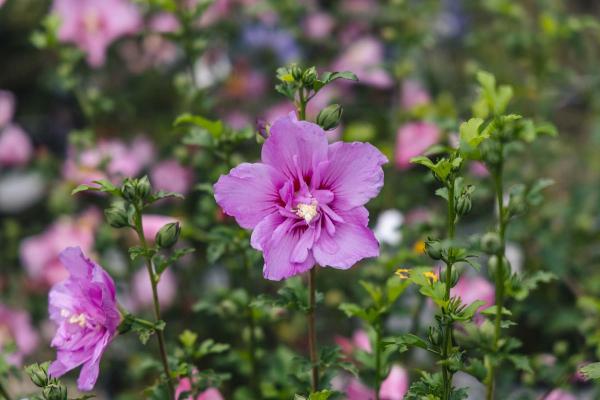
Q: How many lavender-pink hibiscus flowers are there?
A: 2